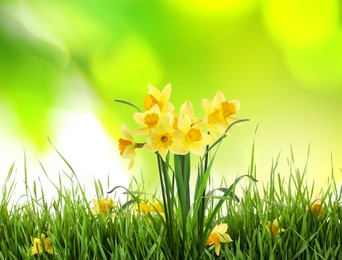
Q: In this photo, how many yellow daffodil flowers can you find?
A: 14